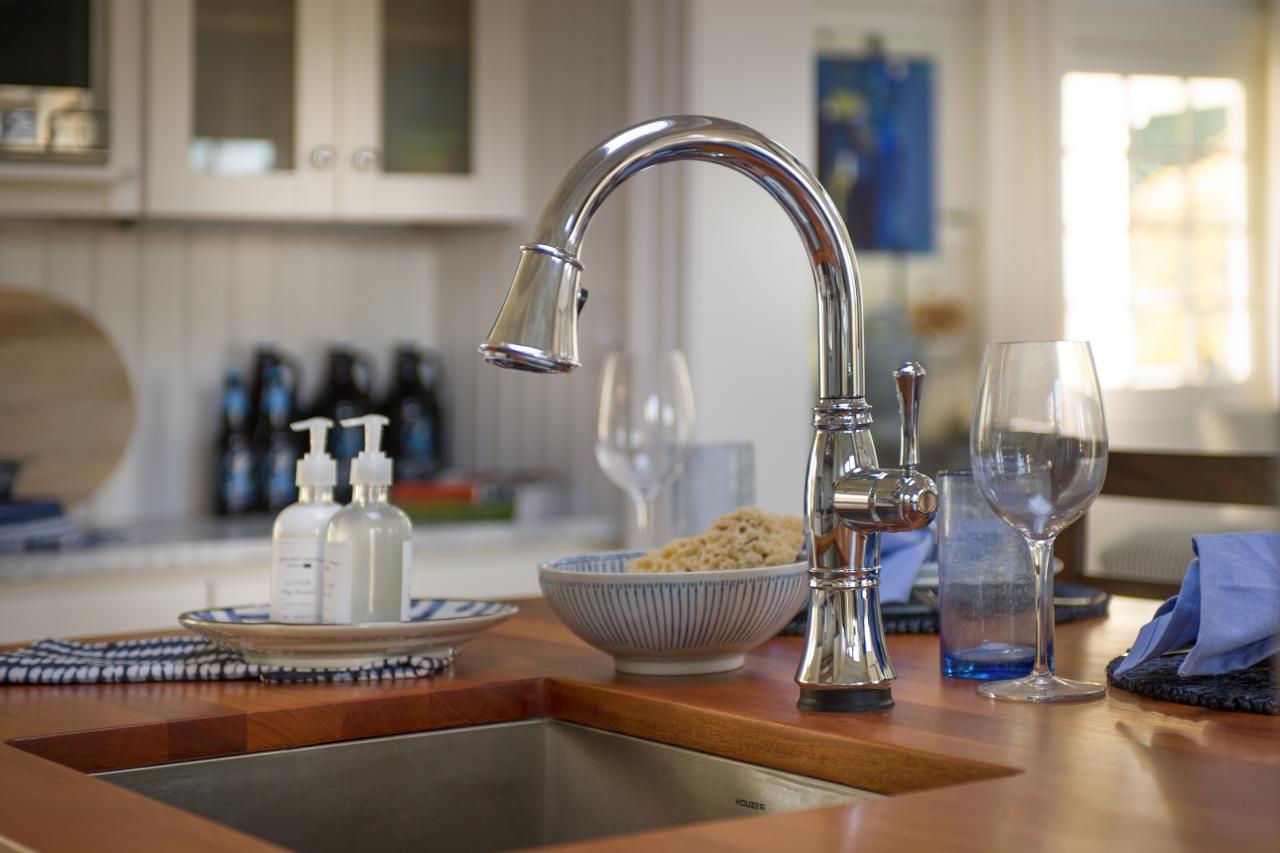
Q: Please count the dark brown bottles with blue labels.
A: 5